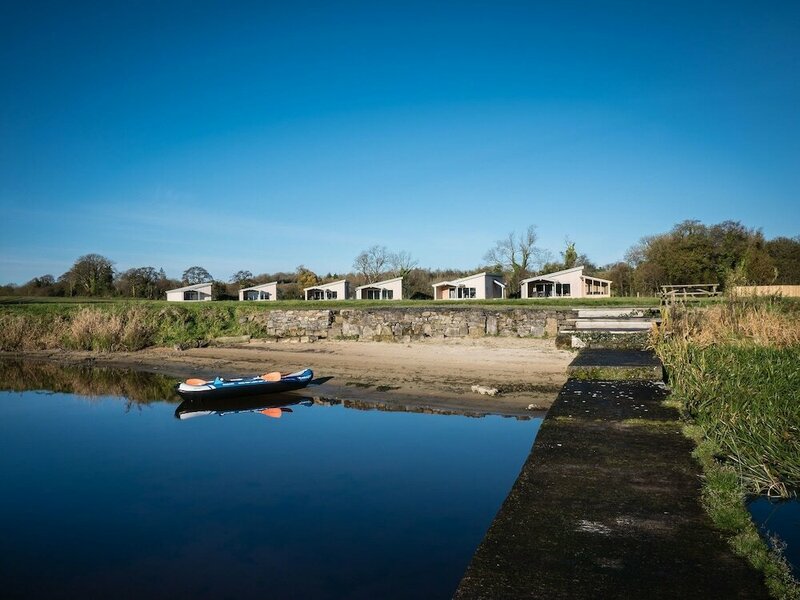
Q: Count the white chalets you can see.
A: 6